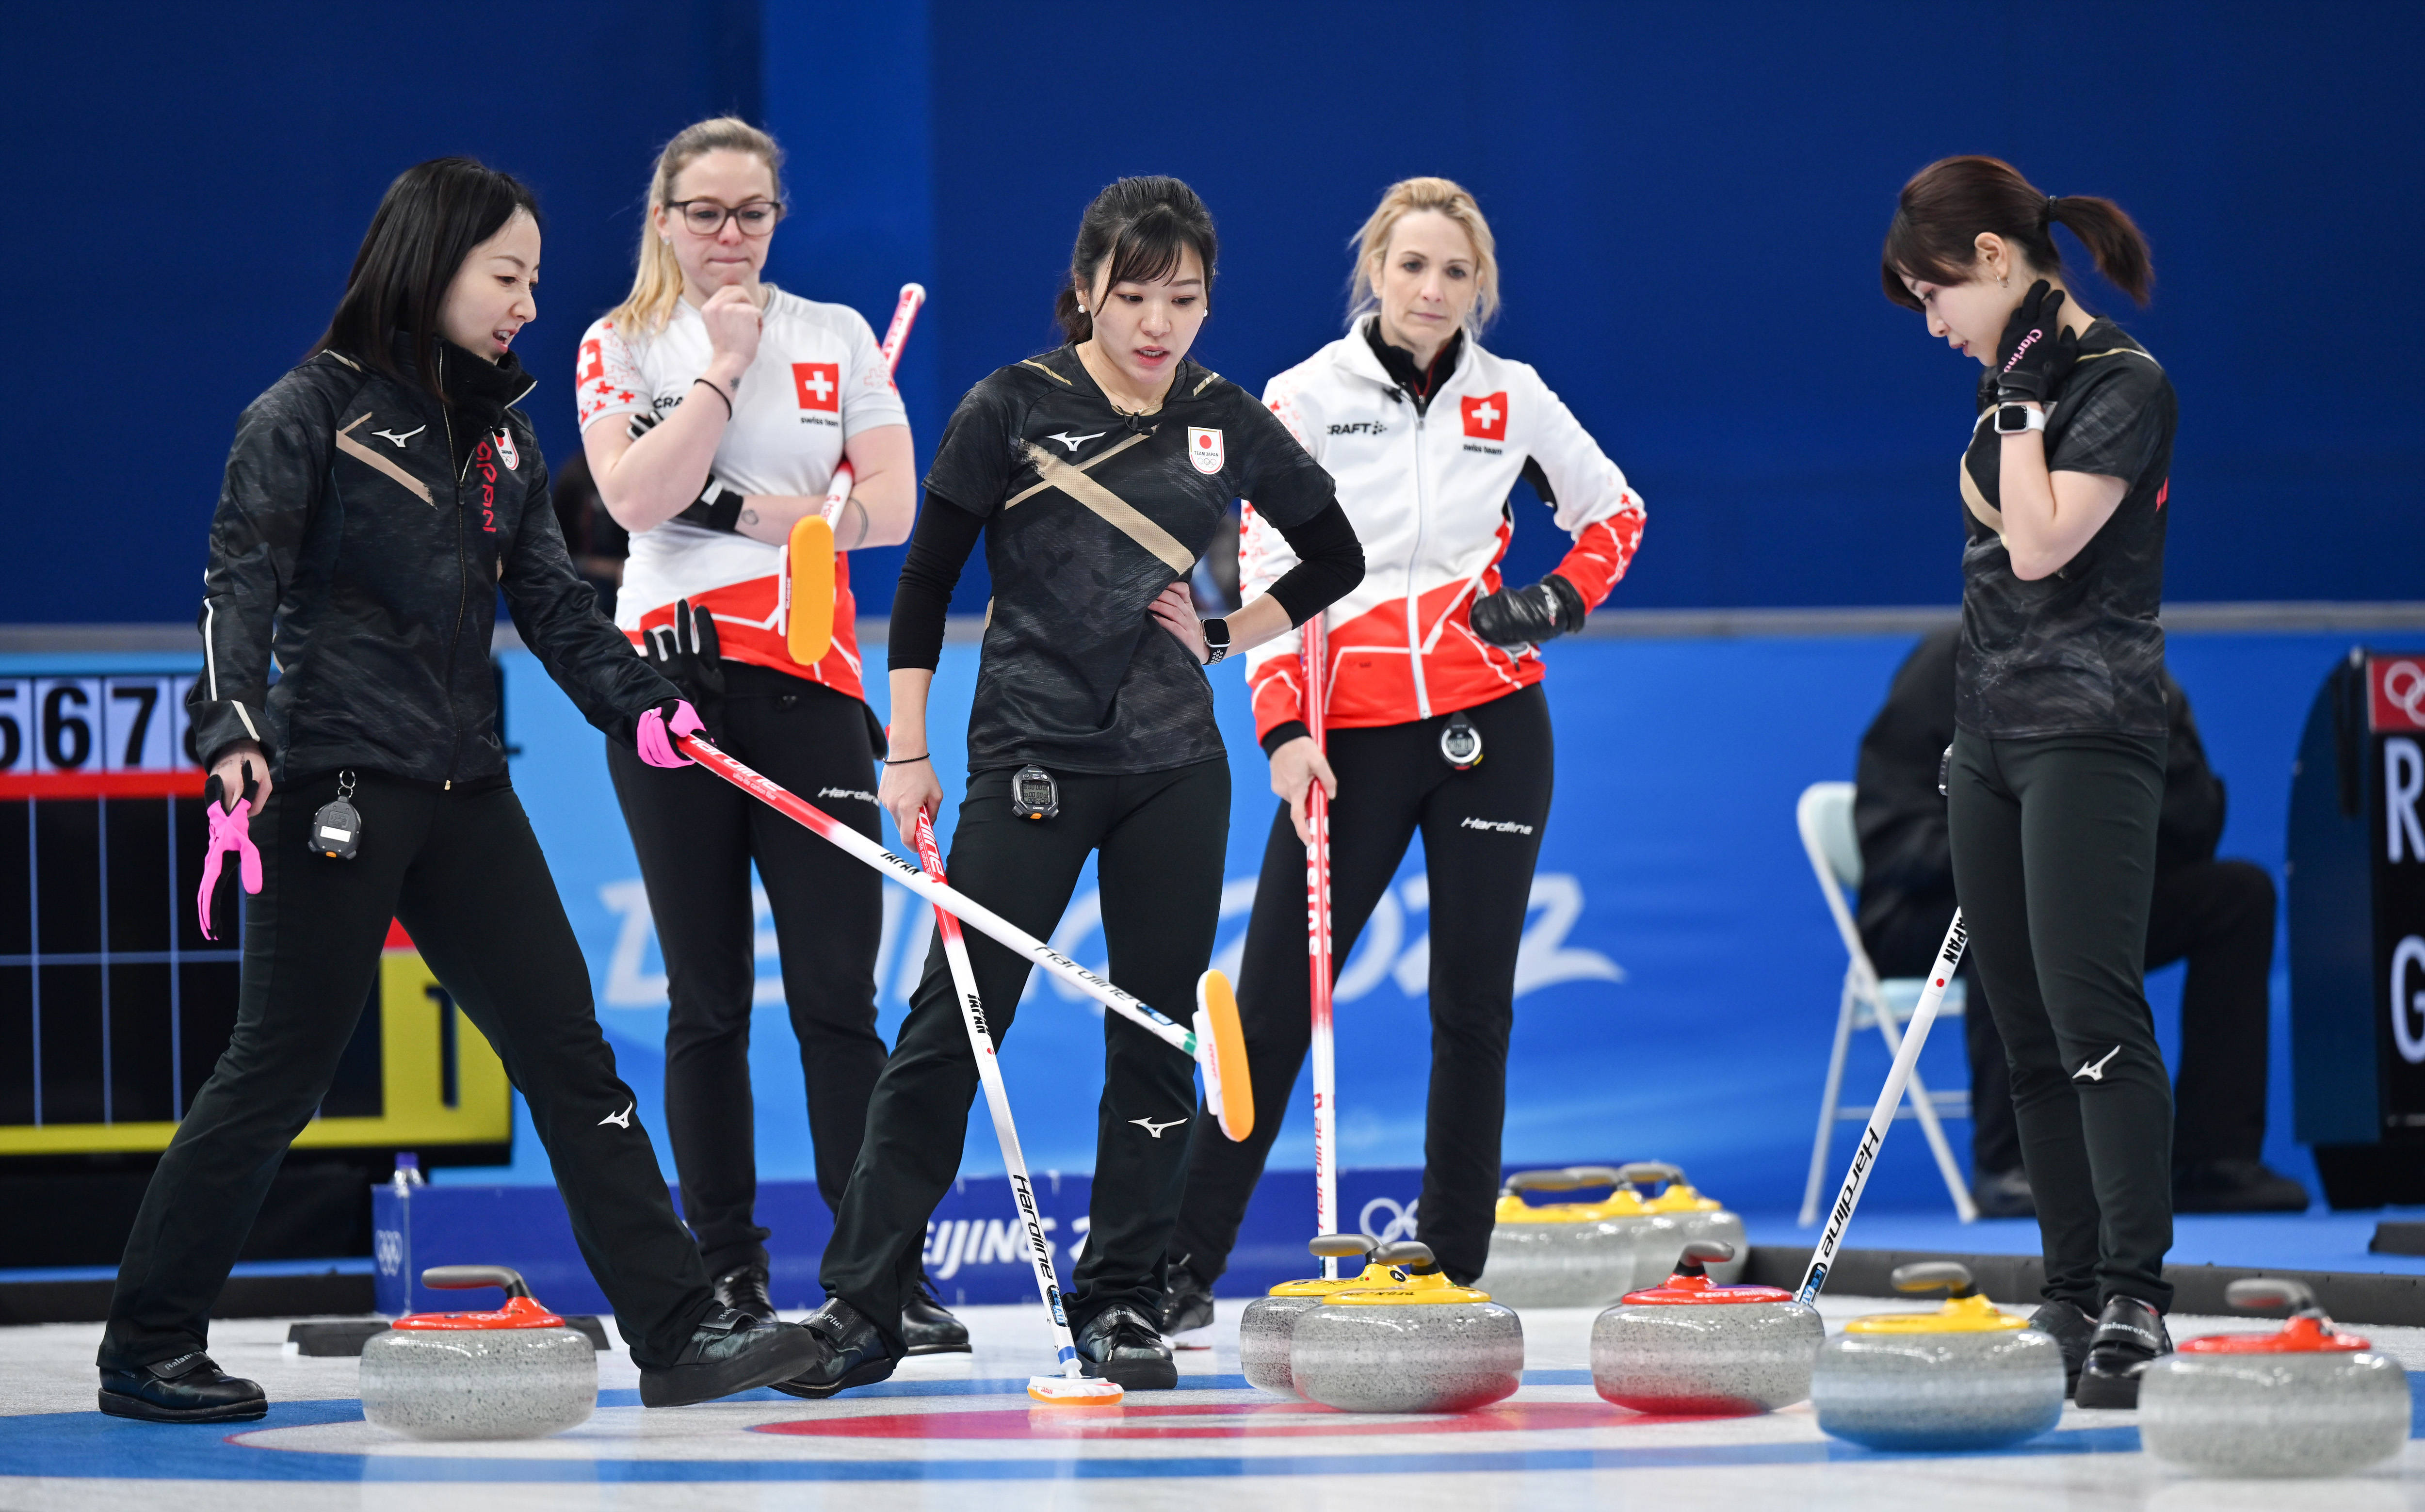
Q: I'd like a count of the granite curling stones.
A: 9